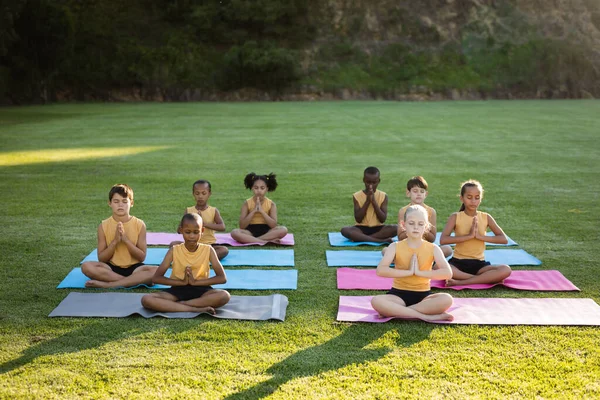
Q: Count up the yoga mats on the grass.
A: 8